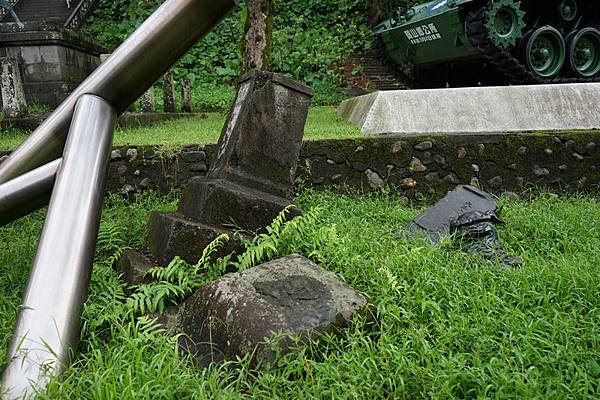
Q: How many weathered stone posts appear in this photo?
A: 4